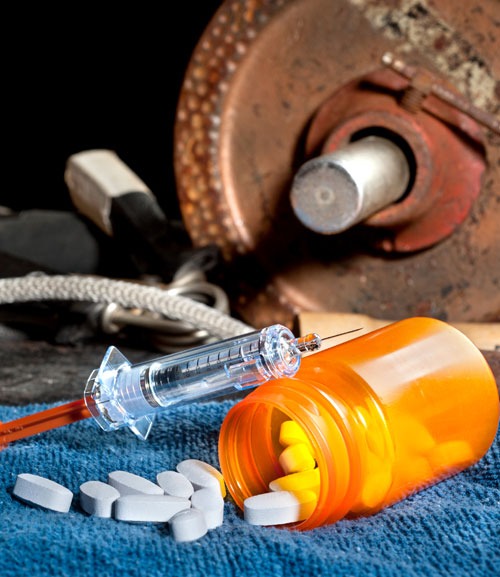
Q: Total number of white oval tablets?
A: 9